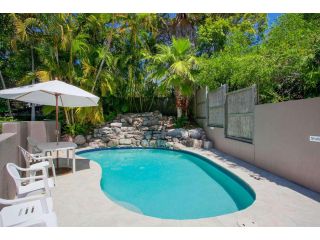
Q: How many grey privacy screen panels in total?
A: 3